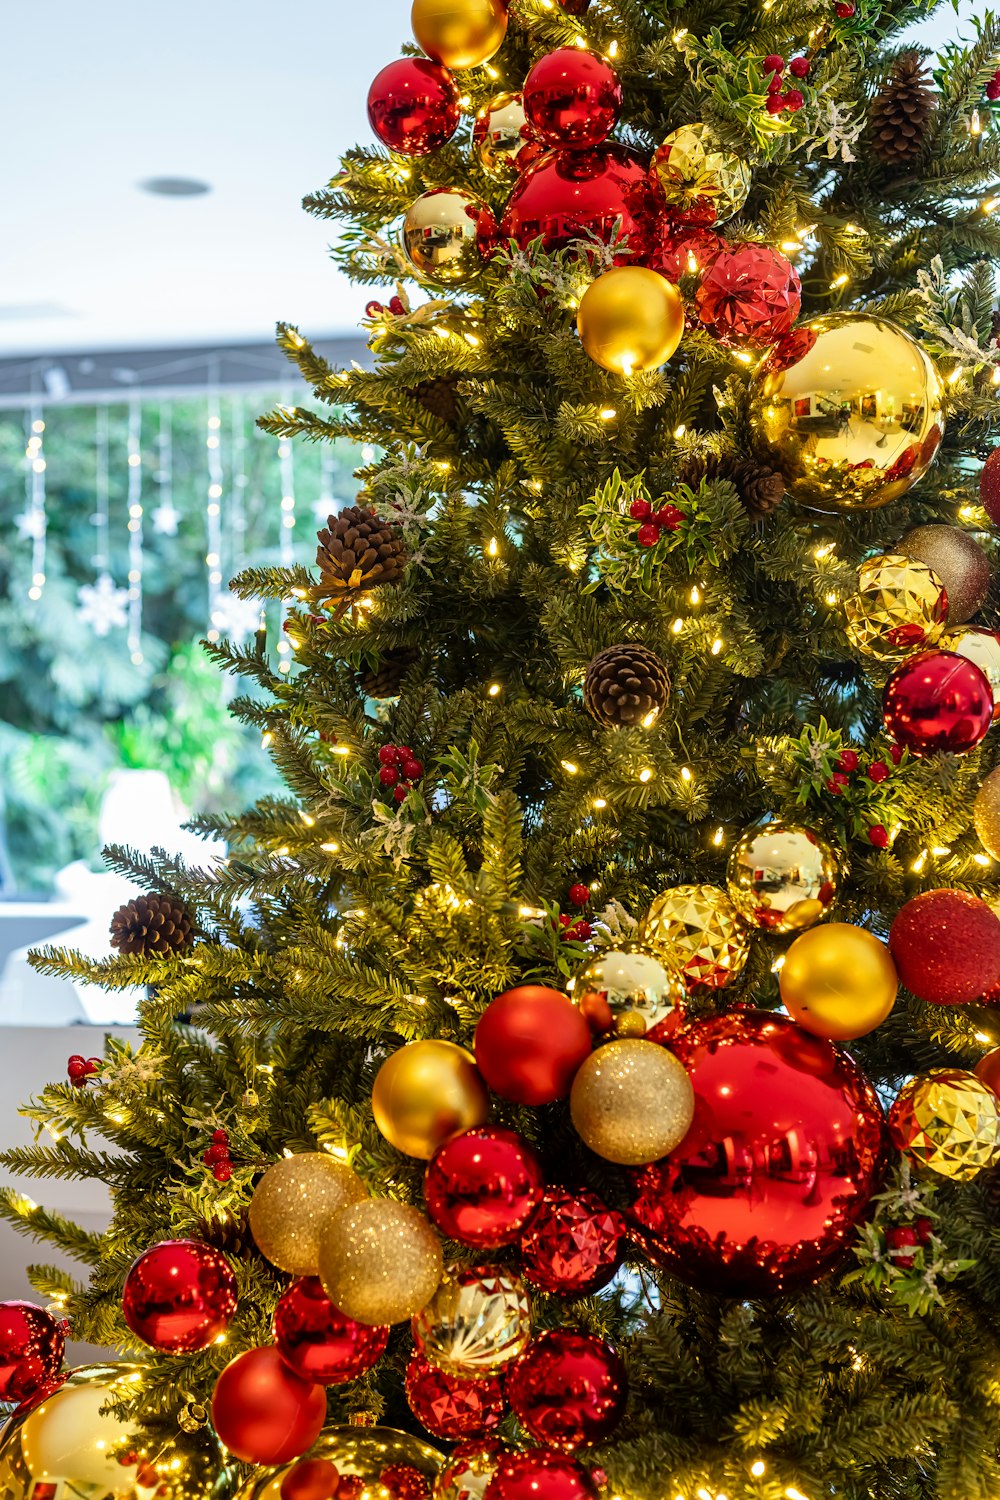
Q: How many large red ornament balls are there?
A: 2